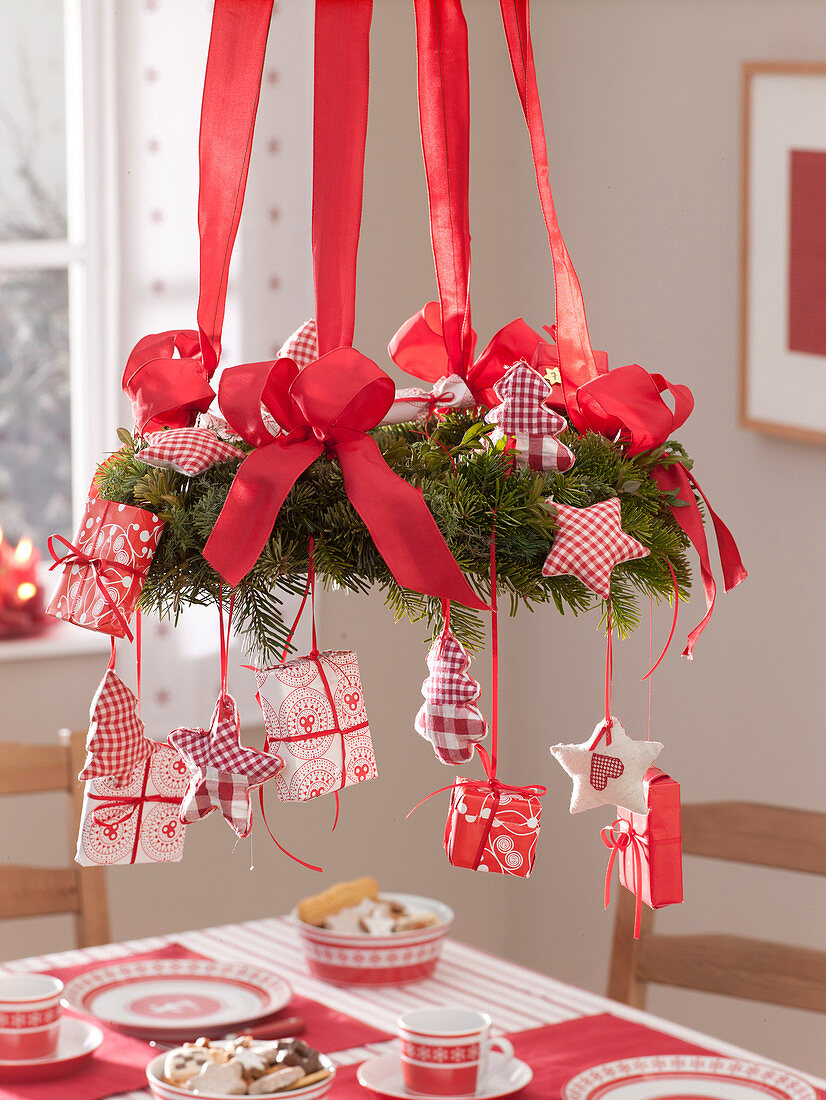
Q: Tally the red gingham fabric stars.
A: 3